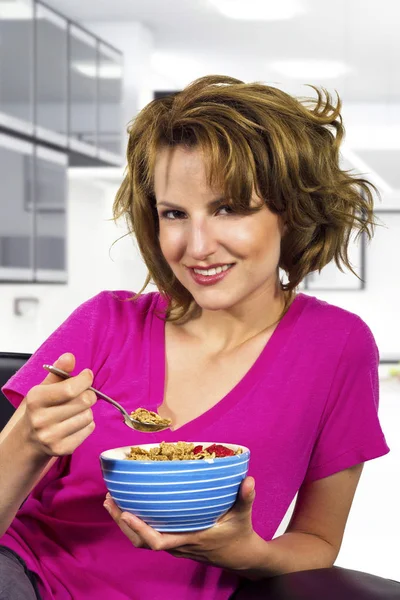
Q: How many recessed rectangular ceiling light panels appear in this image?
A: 2